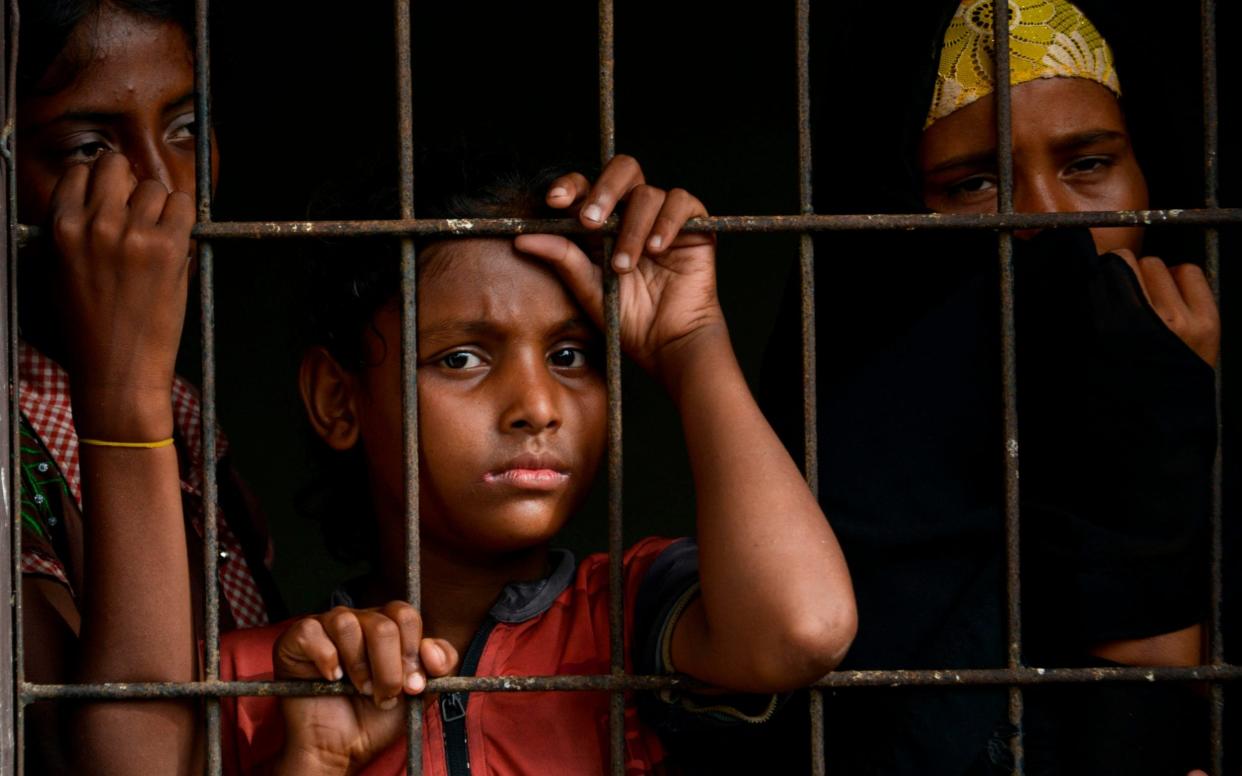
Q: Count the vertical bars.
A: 7